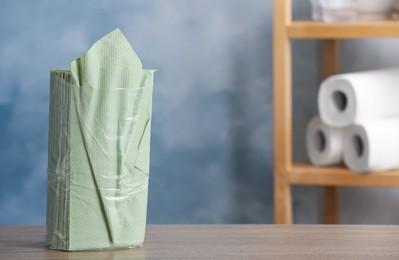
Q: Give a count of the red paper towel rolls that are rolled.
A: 0